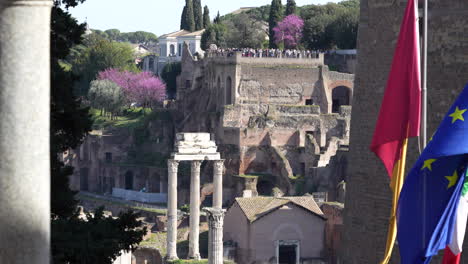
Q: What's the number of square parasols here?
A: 0